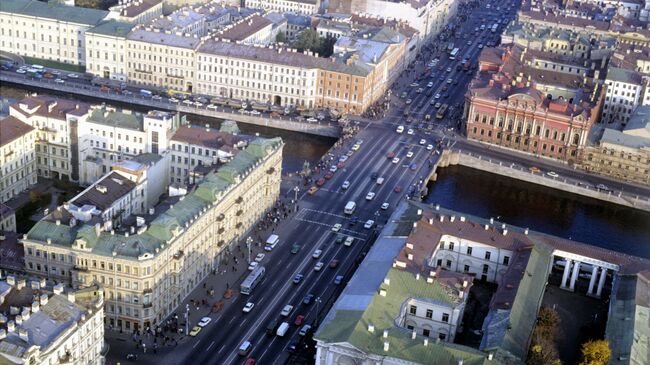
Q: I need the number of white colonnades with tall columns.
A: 1